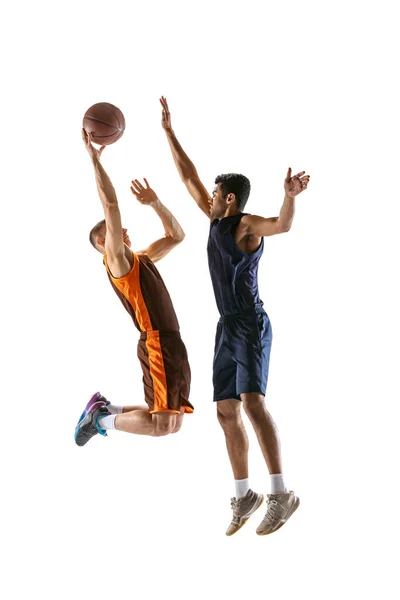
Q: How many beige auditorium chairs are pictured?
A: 0